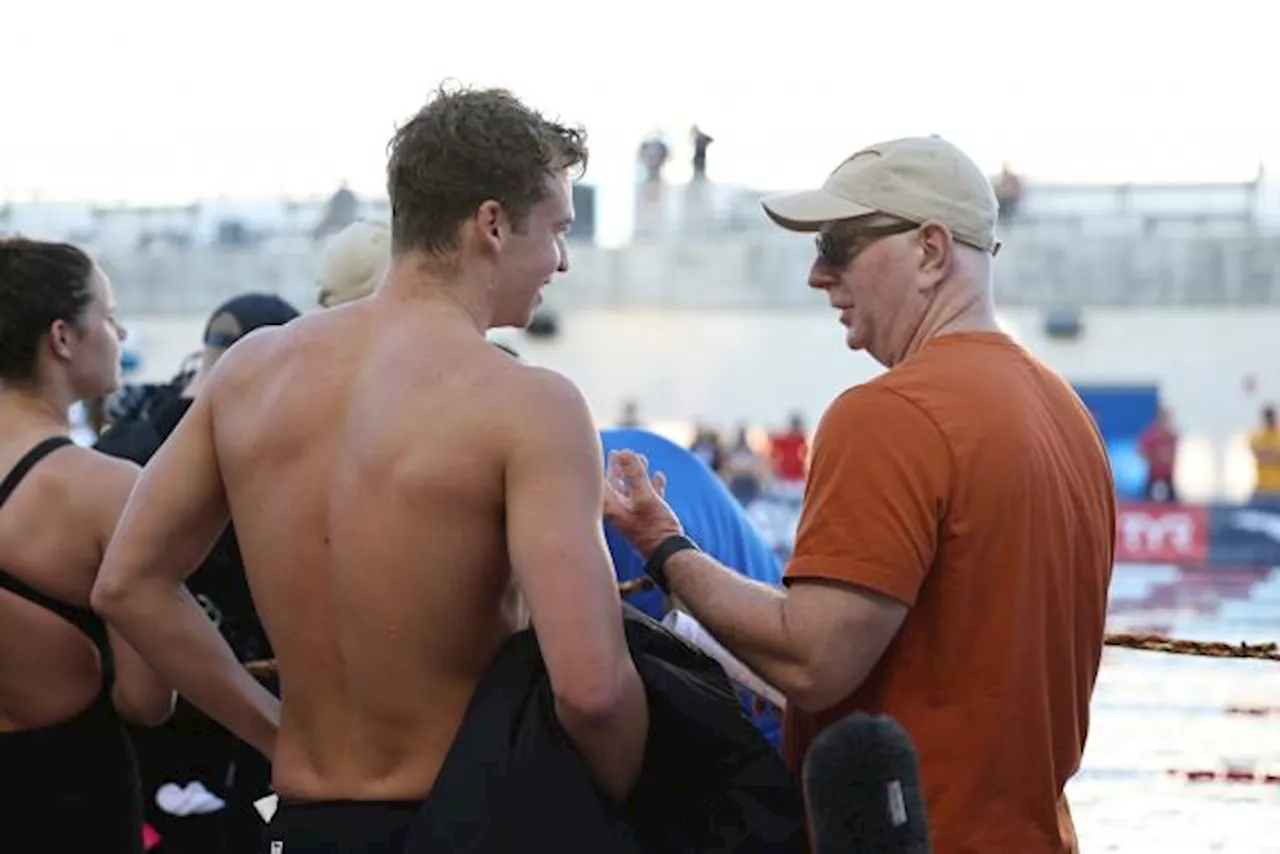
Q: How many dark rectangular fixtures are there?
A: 2